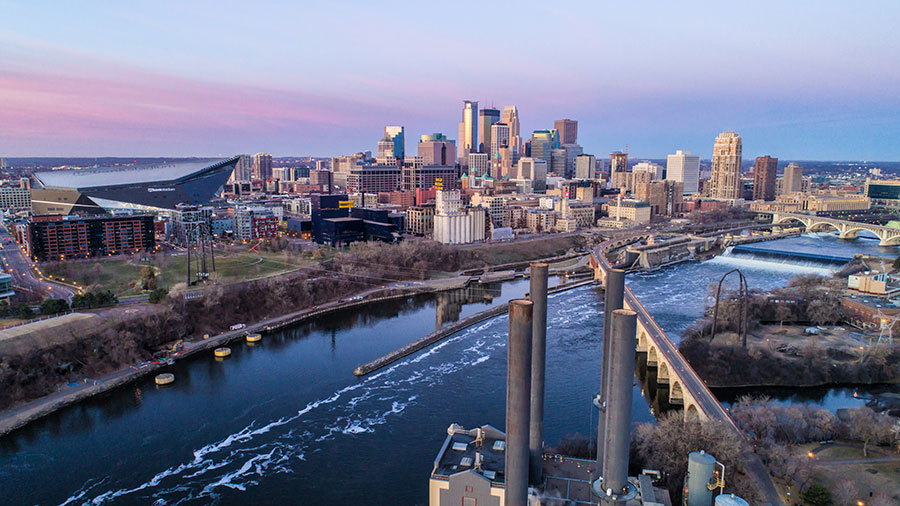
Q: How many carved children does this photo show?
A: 0